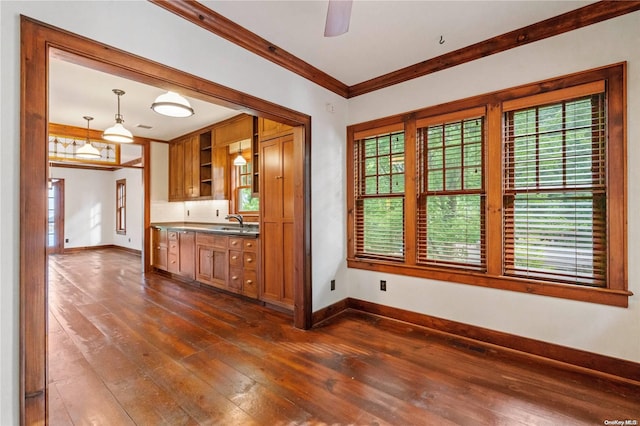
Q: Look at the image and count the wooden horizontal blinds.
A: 3